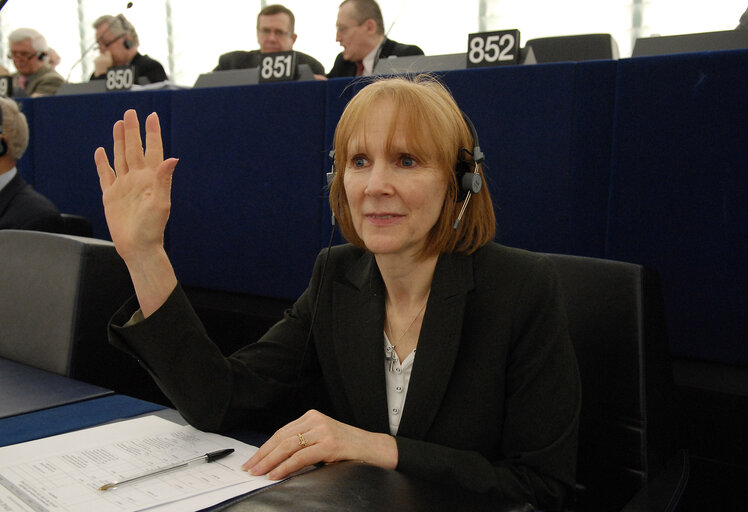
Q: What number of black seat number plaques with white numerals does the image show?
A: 4